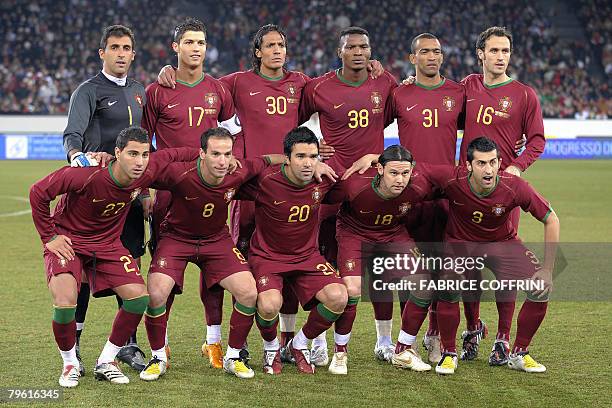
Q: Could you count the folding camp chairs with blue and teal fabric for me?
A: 0